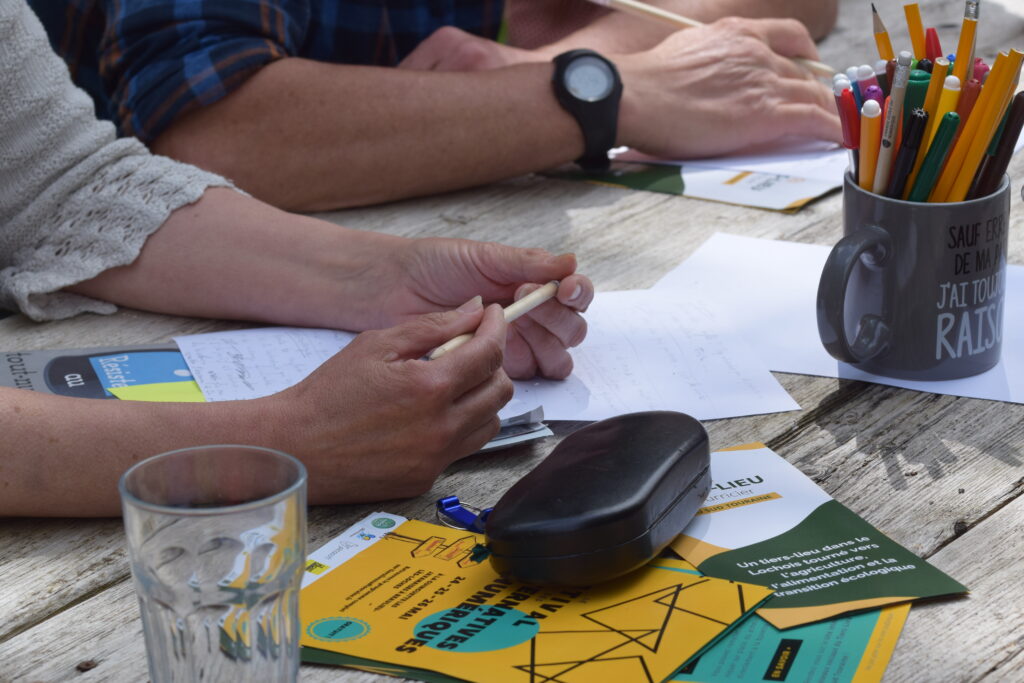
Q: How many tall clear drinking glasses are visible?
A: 1